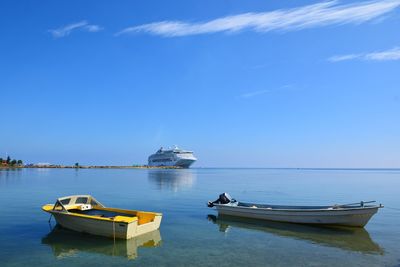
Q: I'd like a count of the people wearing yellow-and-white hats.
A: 0